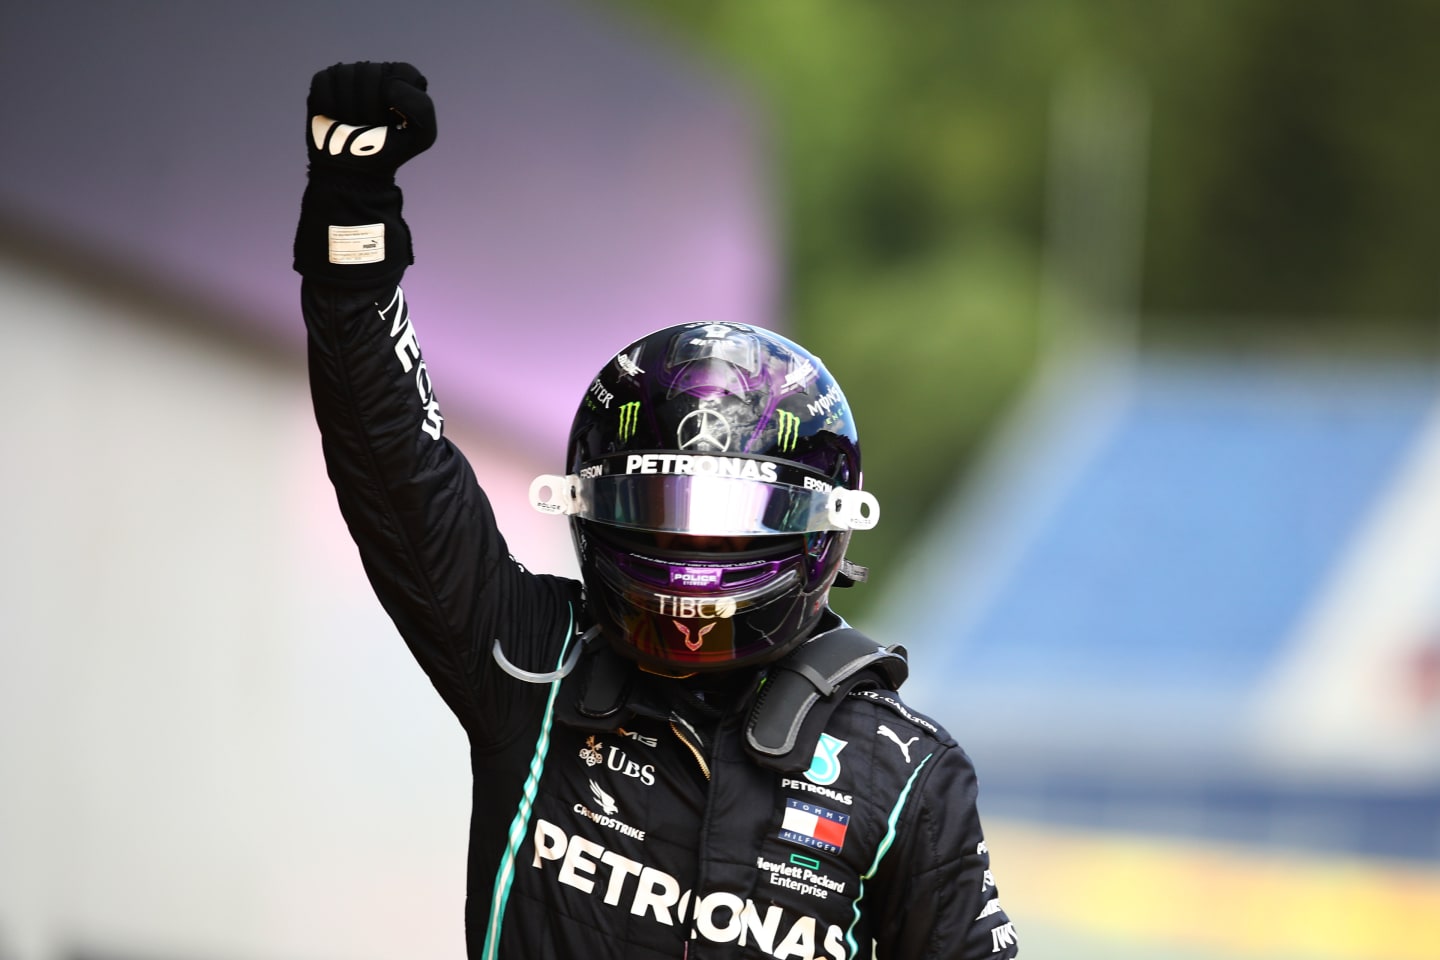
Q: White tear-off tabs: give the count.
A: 2